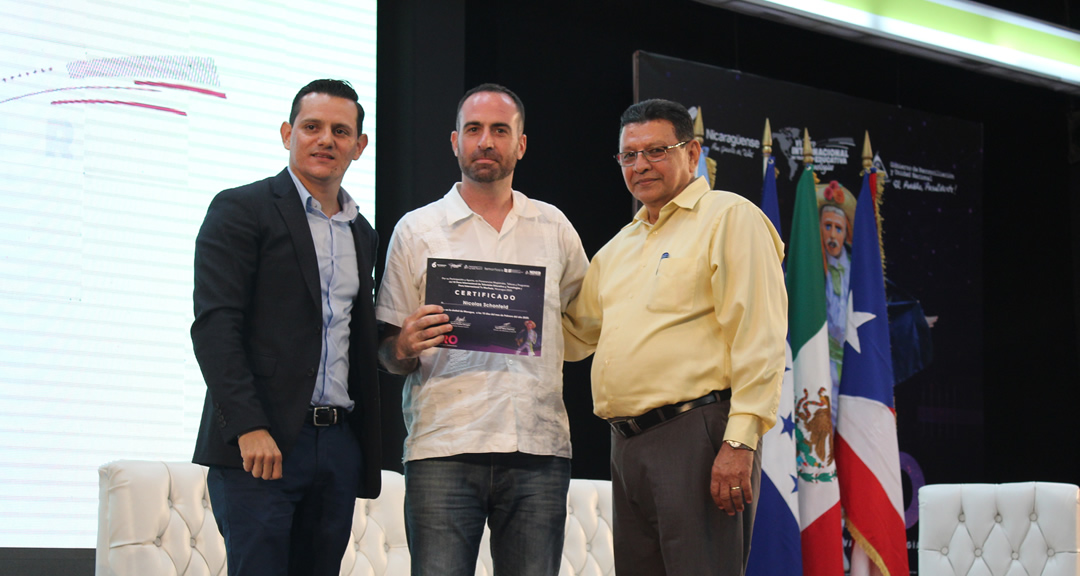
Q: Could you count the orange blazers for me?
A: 0